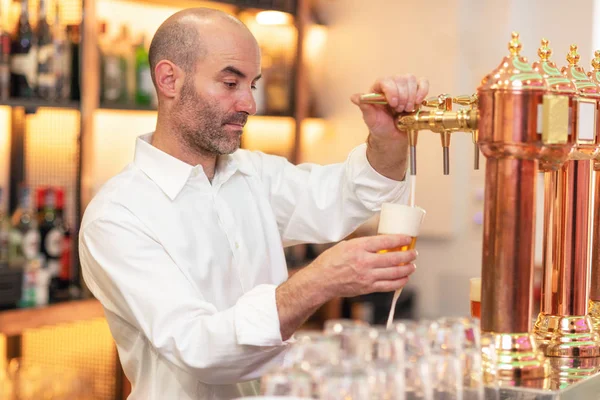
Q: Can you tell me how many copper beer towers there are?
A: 4